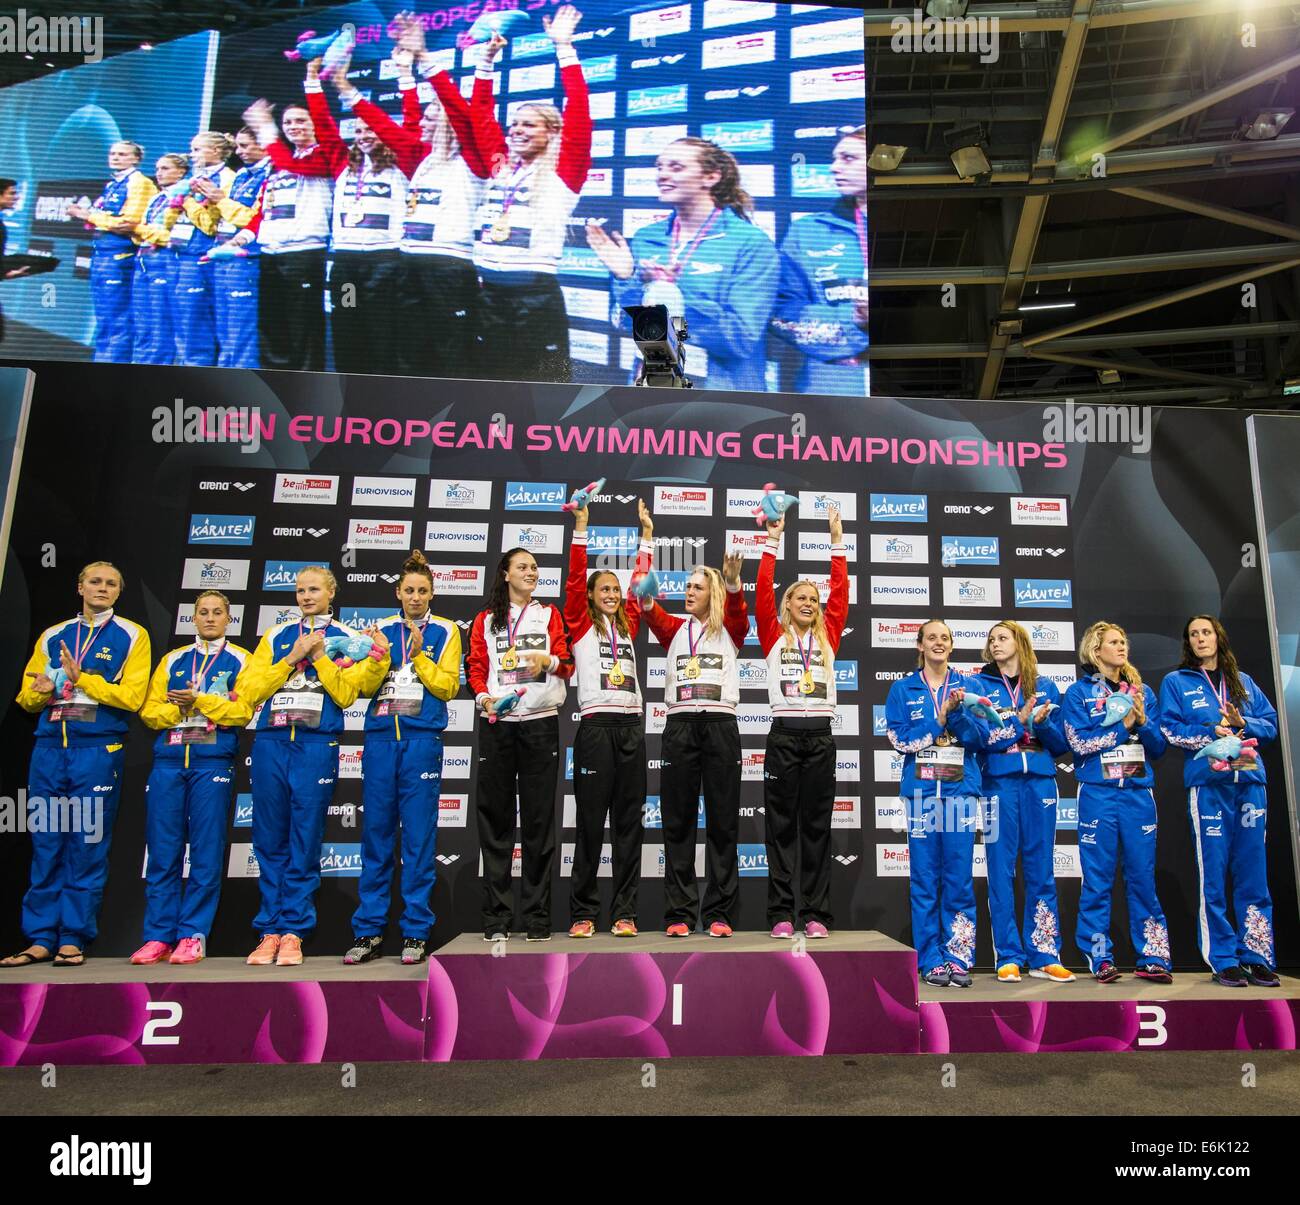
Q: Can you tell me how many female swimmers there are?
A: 12